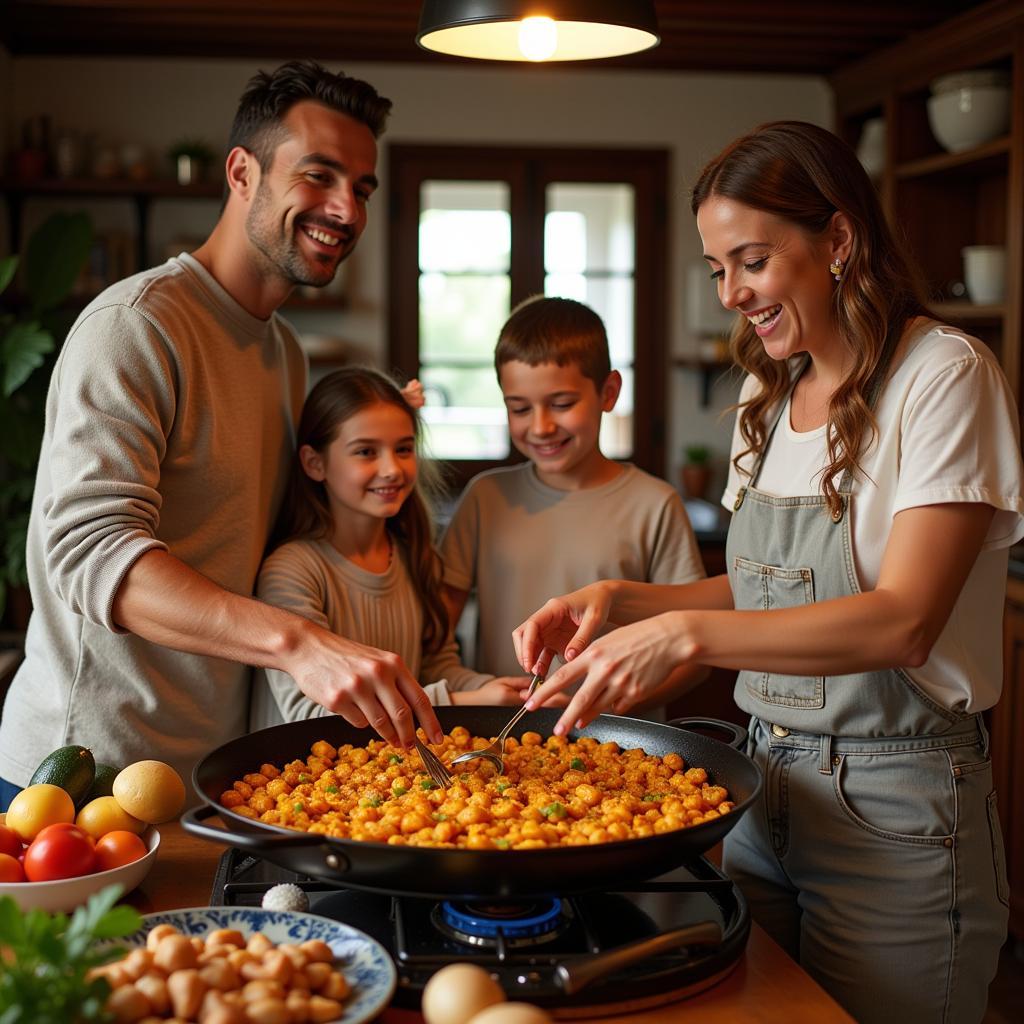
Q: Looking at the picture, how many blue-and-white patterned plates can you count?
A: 1